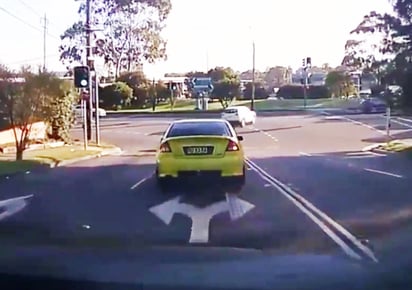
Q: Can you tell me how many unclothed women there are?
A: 0